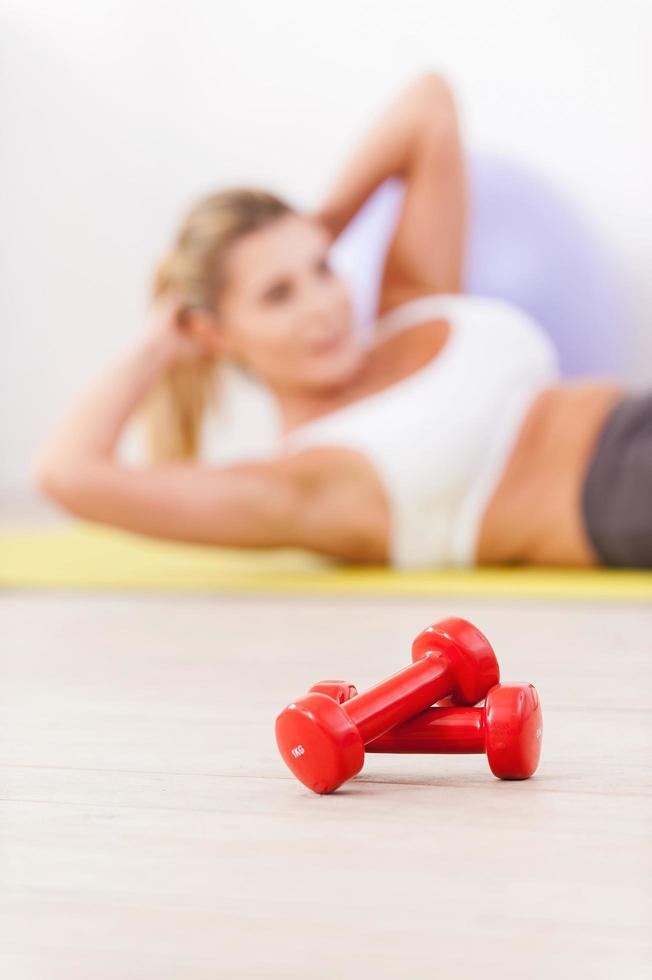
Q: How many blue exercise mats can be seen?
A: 0